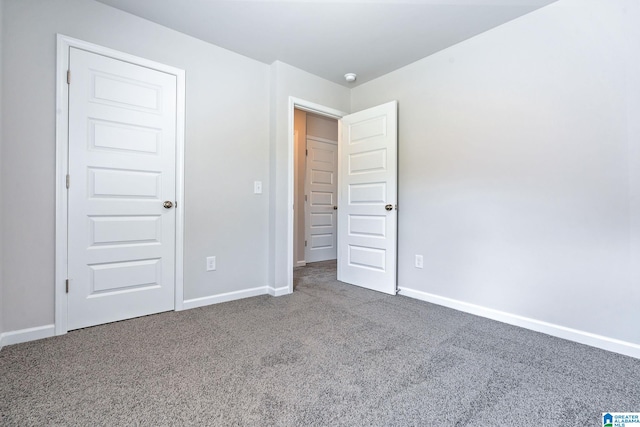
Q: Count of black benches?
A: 0